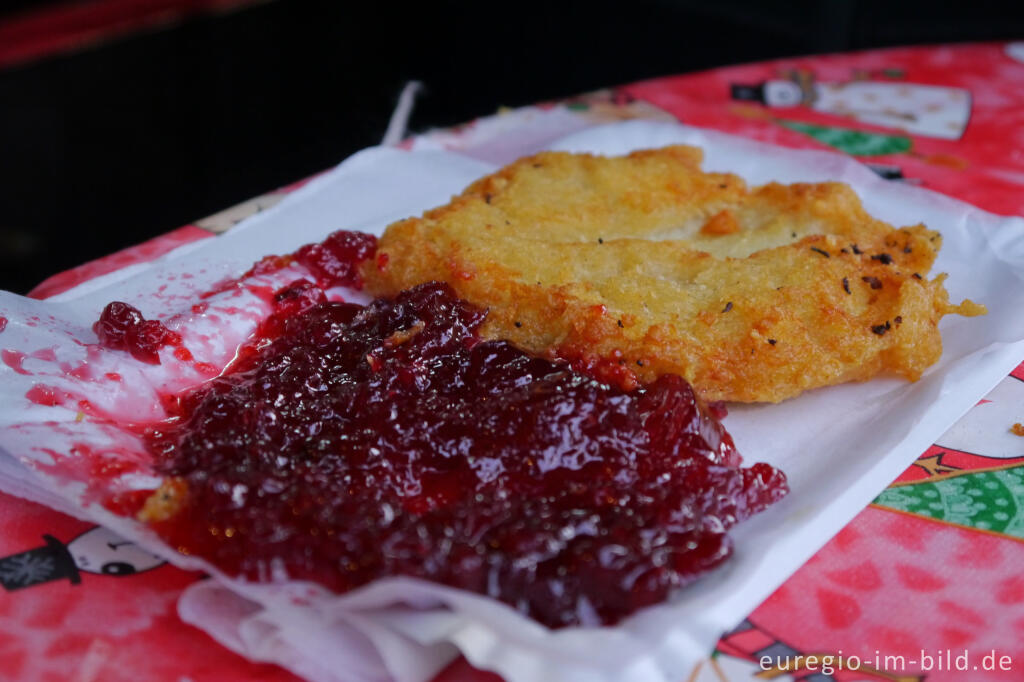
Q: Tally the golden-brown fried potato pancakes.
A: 1